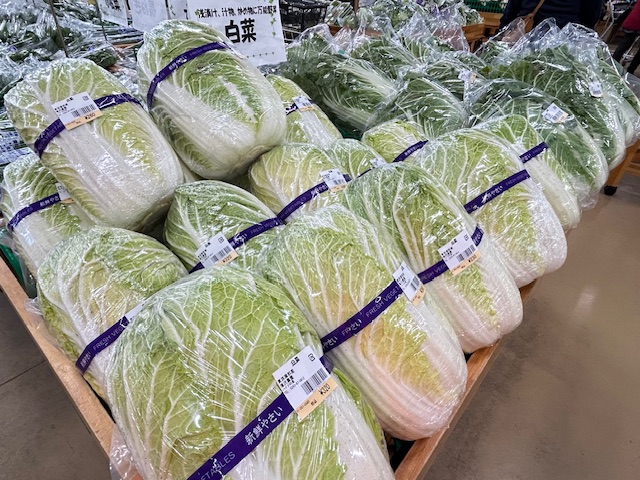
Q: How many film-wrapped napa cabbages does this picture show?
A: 14